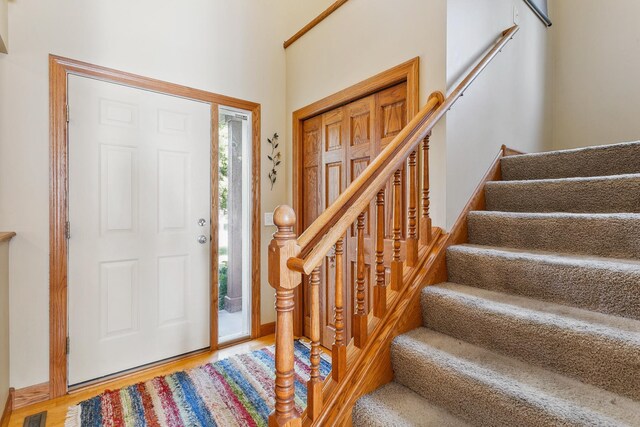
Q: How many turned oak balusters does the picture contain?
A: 7